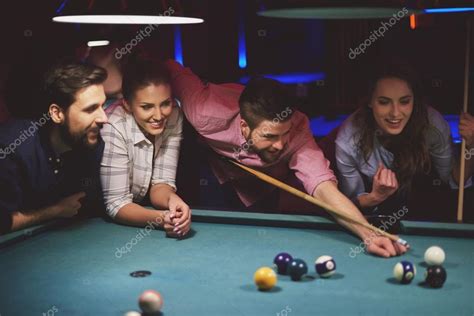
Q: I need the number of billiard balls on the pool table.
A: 9